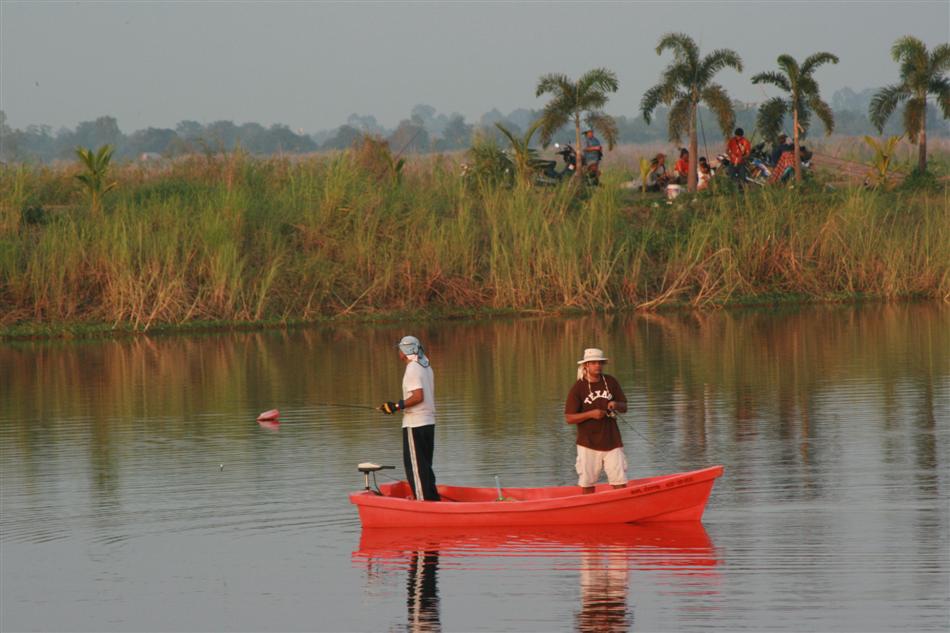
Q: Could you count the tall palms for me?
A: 4